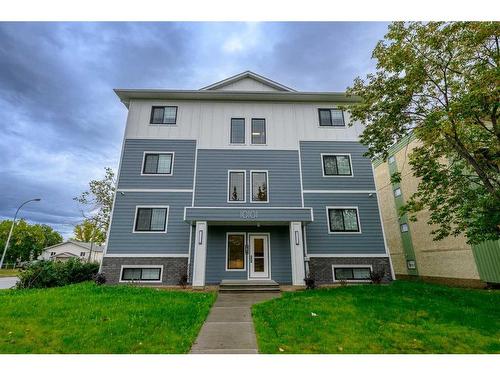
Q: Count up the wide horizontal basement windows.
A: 2